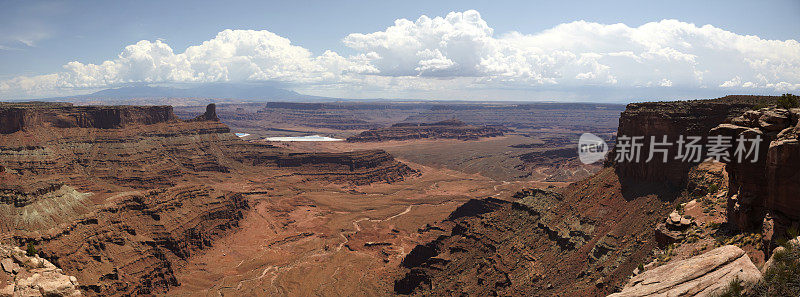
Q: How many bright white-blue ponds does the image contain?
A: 2